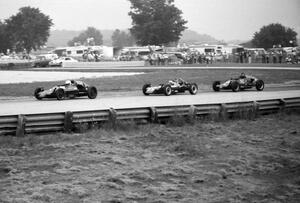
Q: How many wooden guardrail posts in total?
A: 8